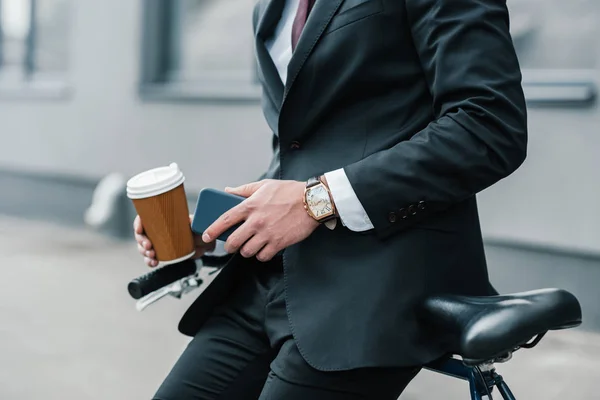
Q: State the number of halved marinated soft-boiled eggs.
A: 0